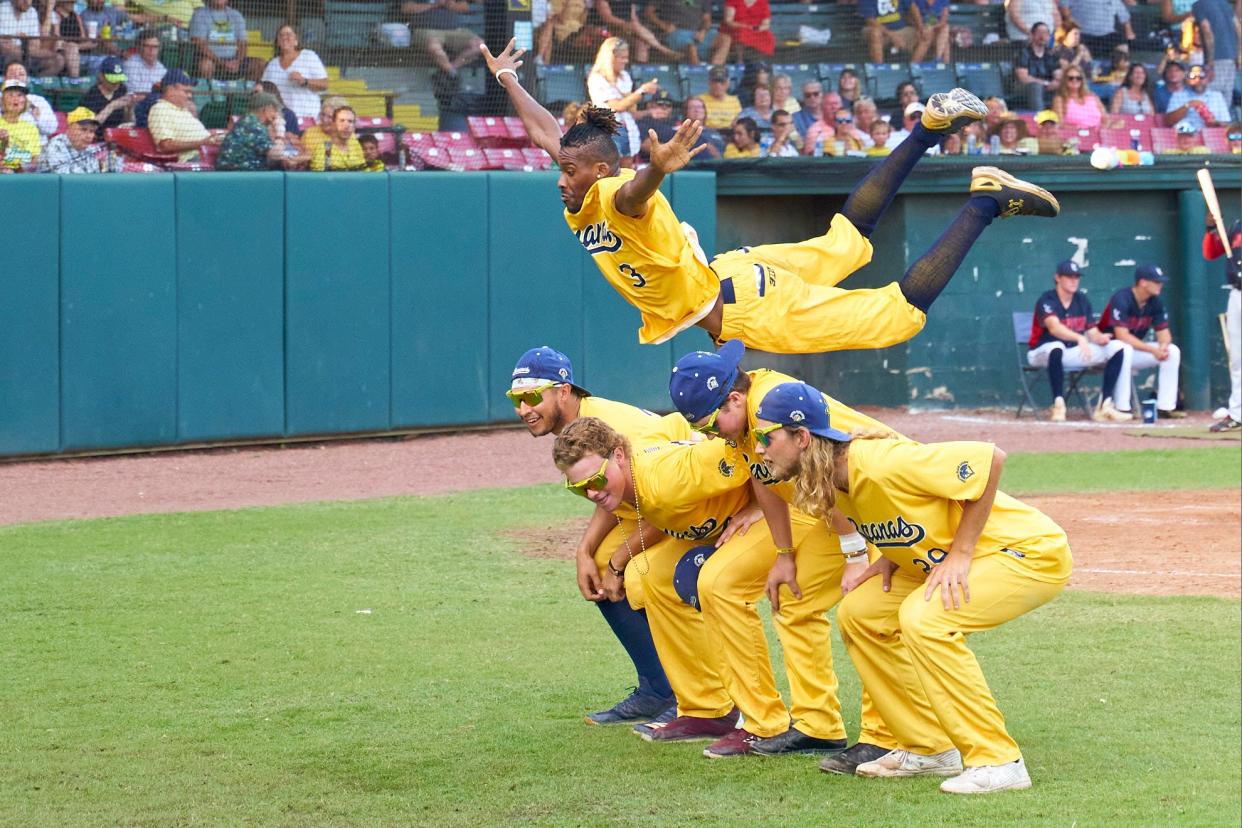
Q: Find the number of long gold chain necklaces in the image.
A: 1